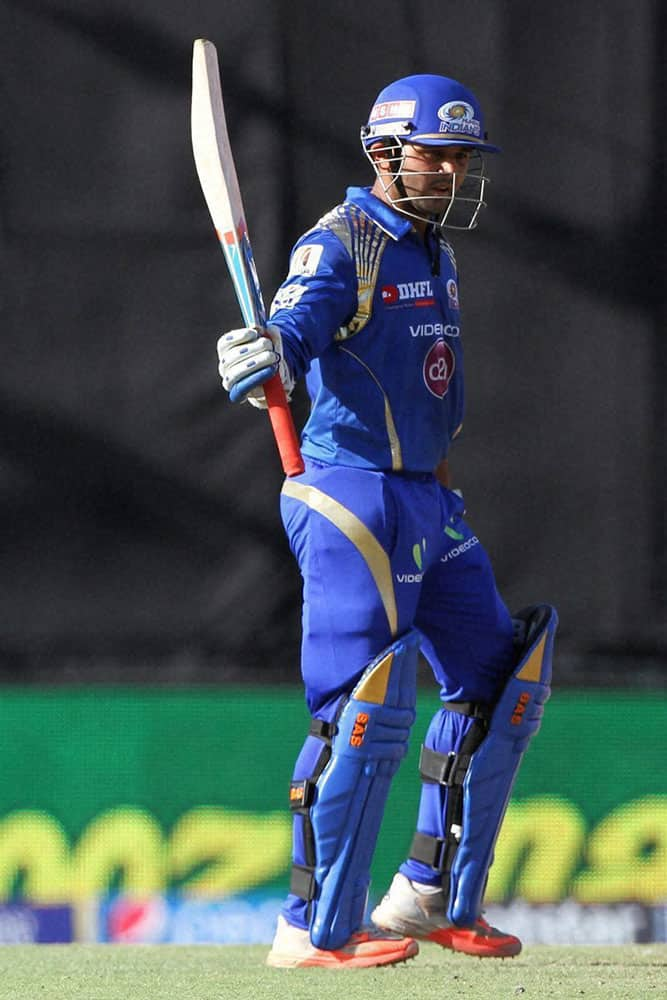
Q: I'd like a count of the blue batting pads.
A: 2